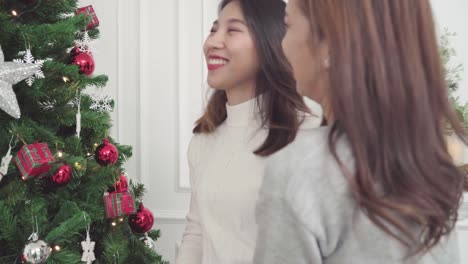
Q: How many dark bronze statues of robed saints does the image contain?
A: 0